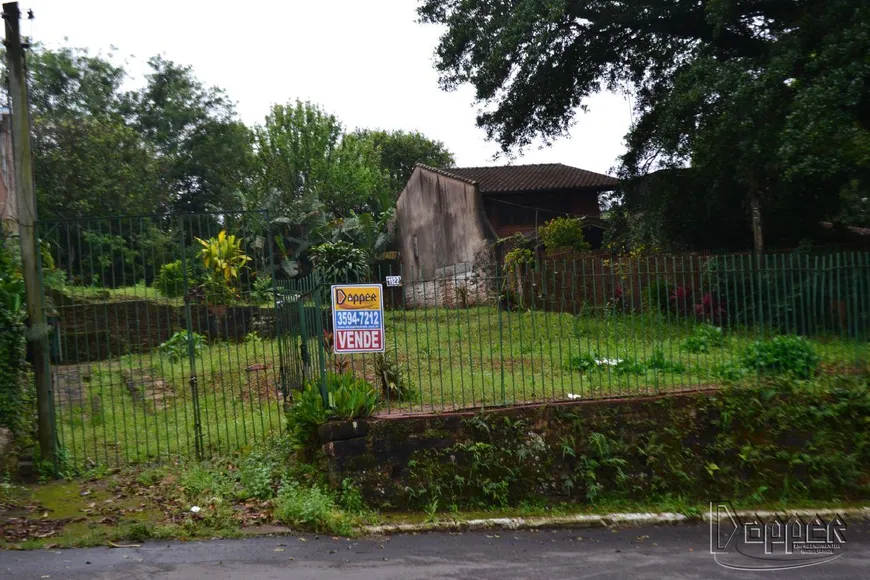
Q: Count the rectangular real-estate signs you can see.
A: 1